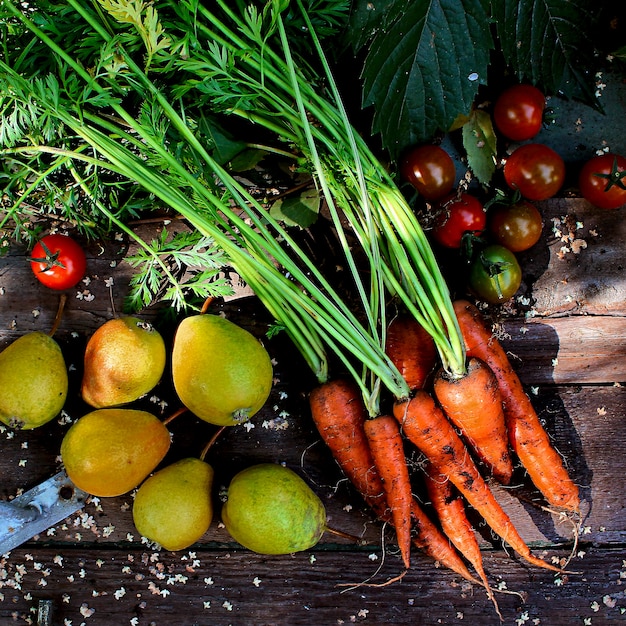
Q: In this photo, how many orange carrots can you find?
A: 7